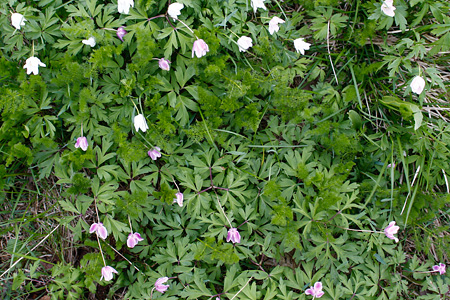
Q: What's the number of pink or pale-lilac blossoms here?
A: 14